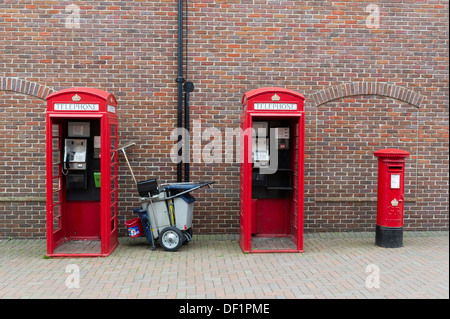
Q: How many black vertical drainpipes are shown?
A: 2